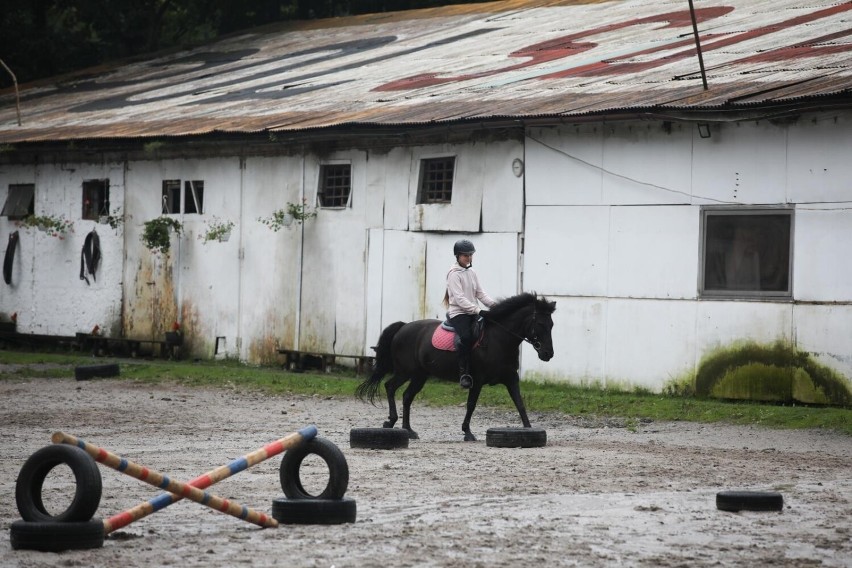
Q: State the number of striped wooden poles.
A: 2